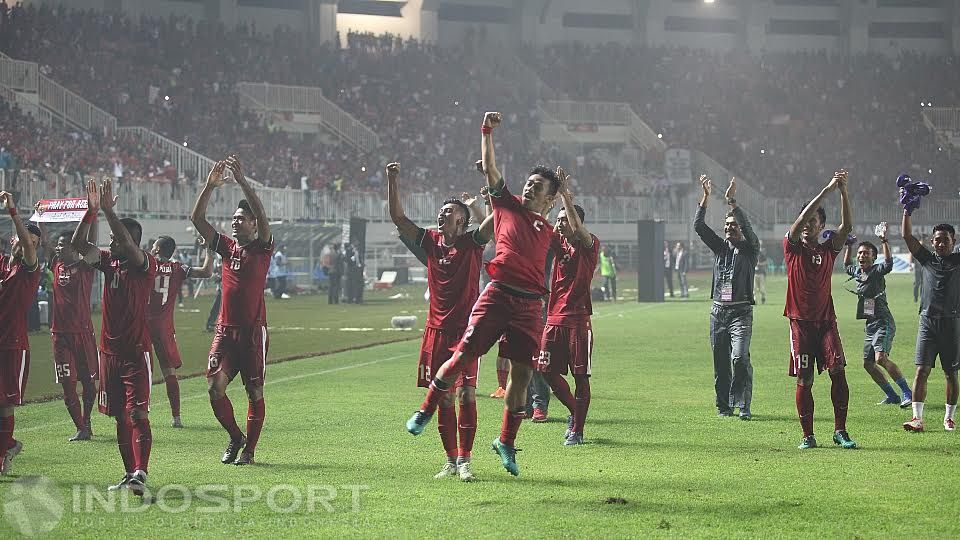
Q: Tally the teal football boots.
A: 4